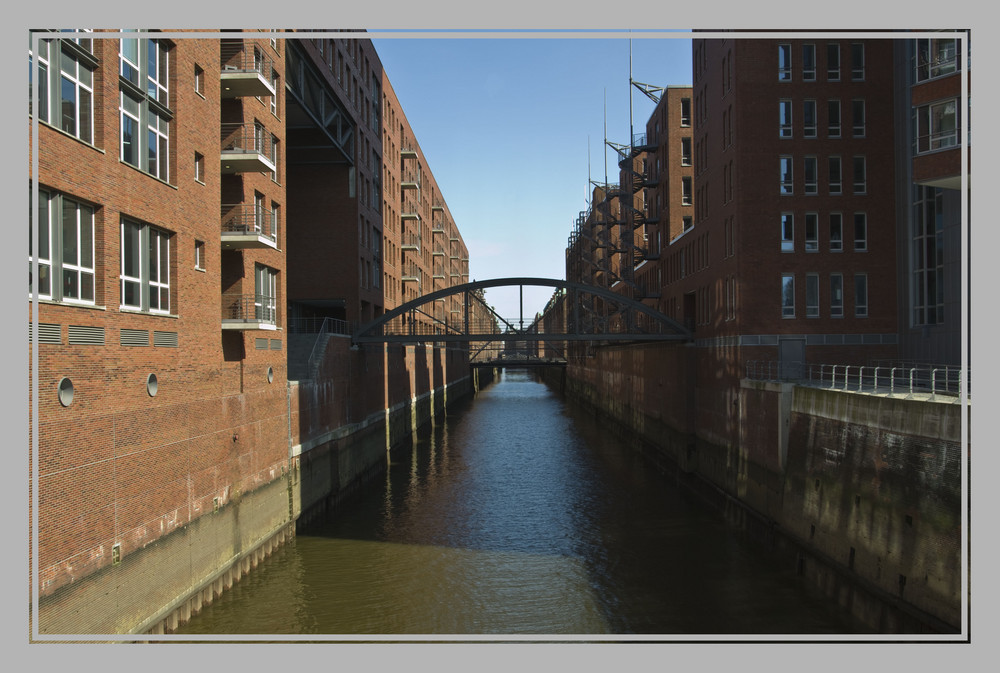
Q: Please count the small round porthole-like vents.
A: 3